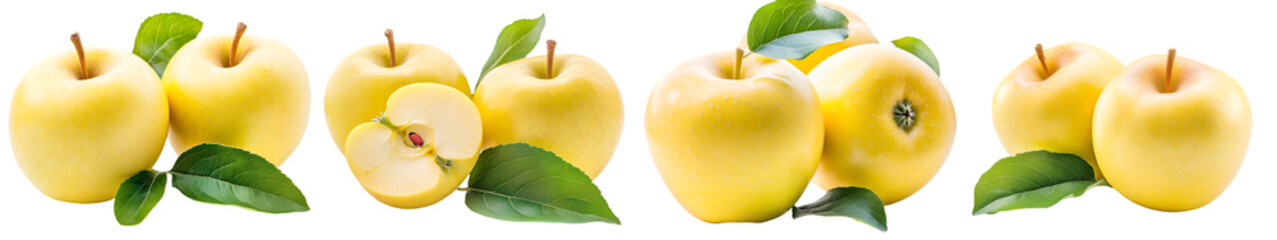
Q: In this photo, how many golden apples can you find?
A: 10